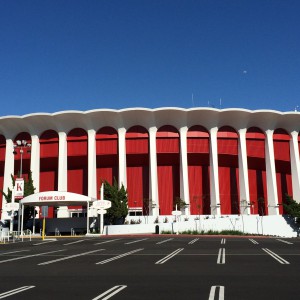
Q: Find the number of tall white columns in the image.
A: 11